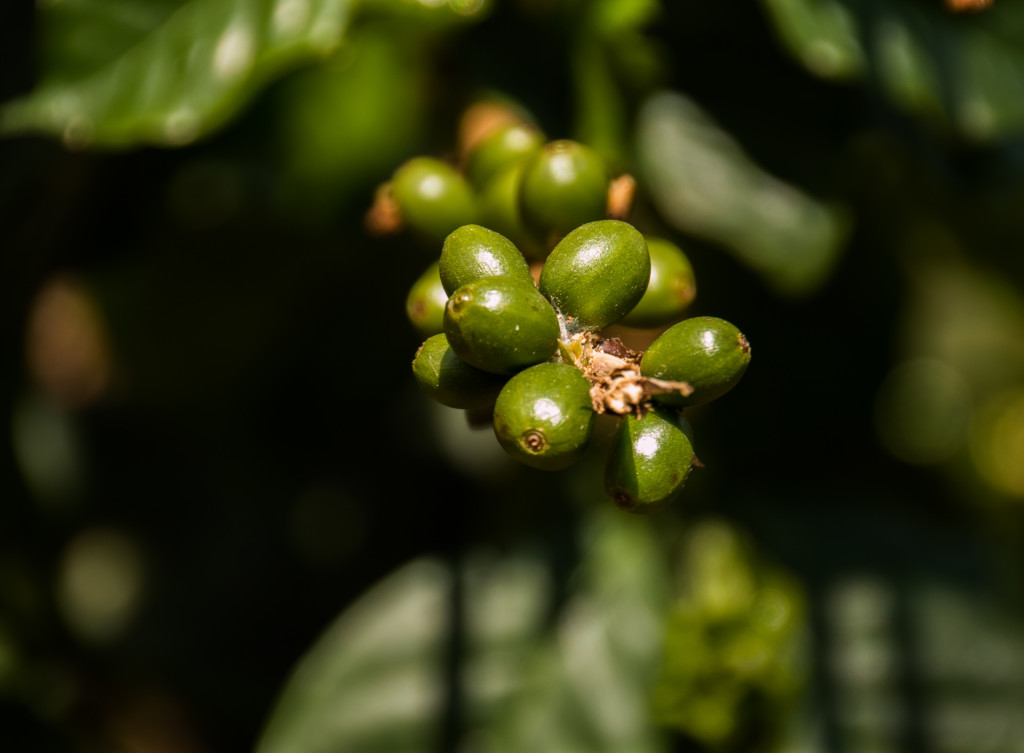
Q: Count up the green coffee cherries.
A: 13